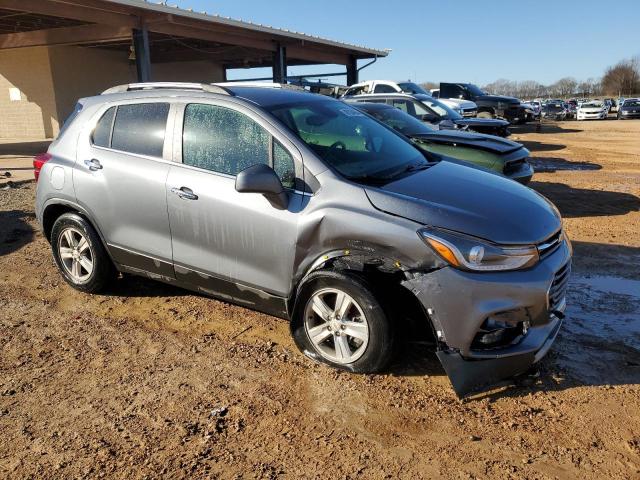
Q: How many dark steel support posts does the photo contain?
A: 3